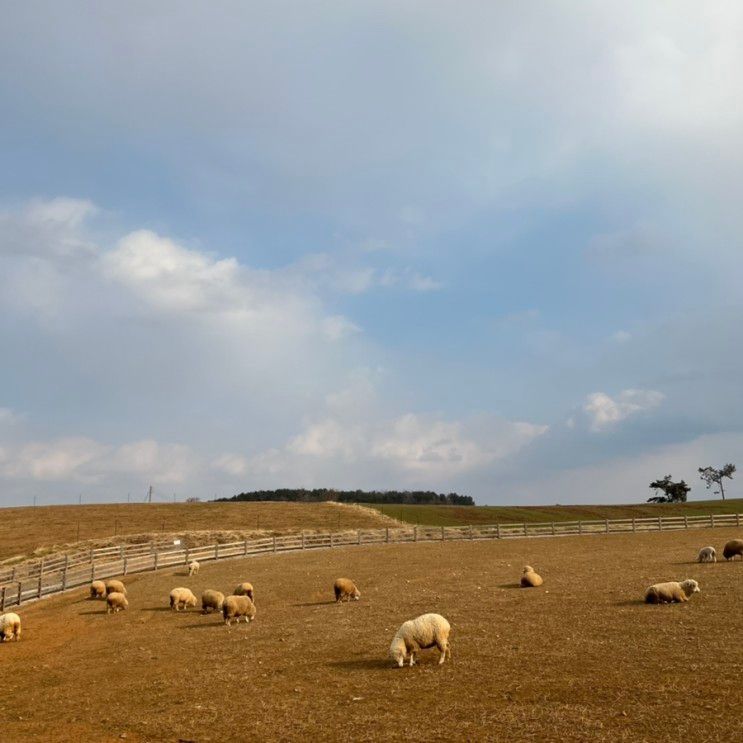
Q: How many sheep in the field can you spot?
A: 15